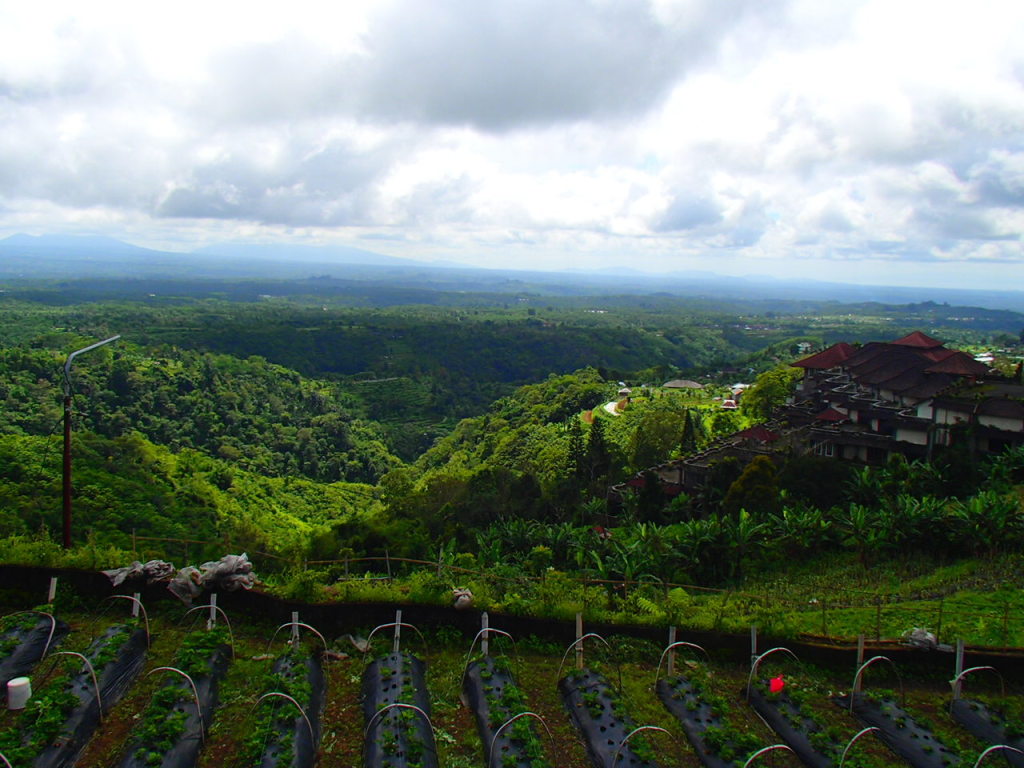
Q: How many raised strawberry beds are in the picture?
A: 11